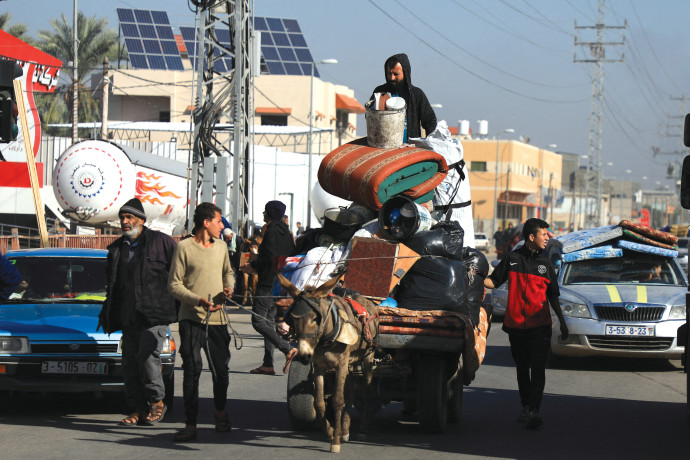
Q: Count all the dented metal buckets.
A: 1